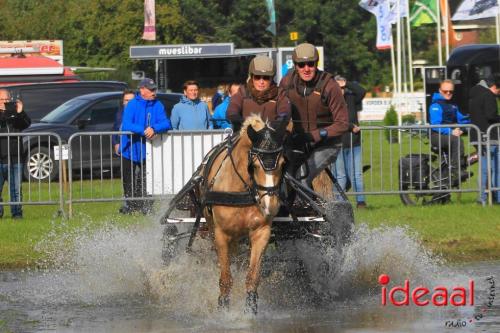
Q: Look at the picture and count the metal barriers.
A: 4